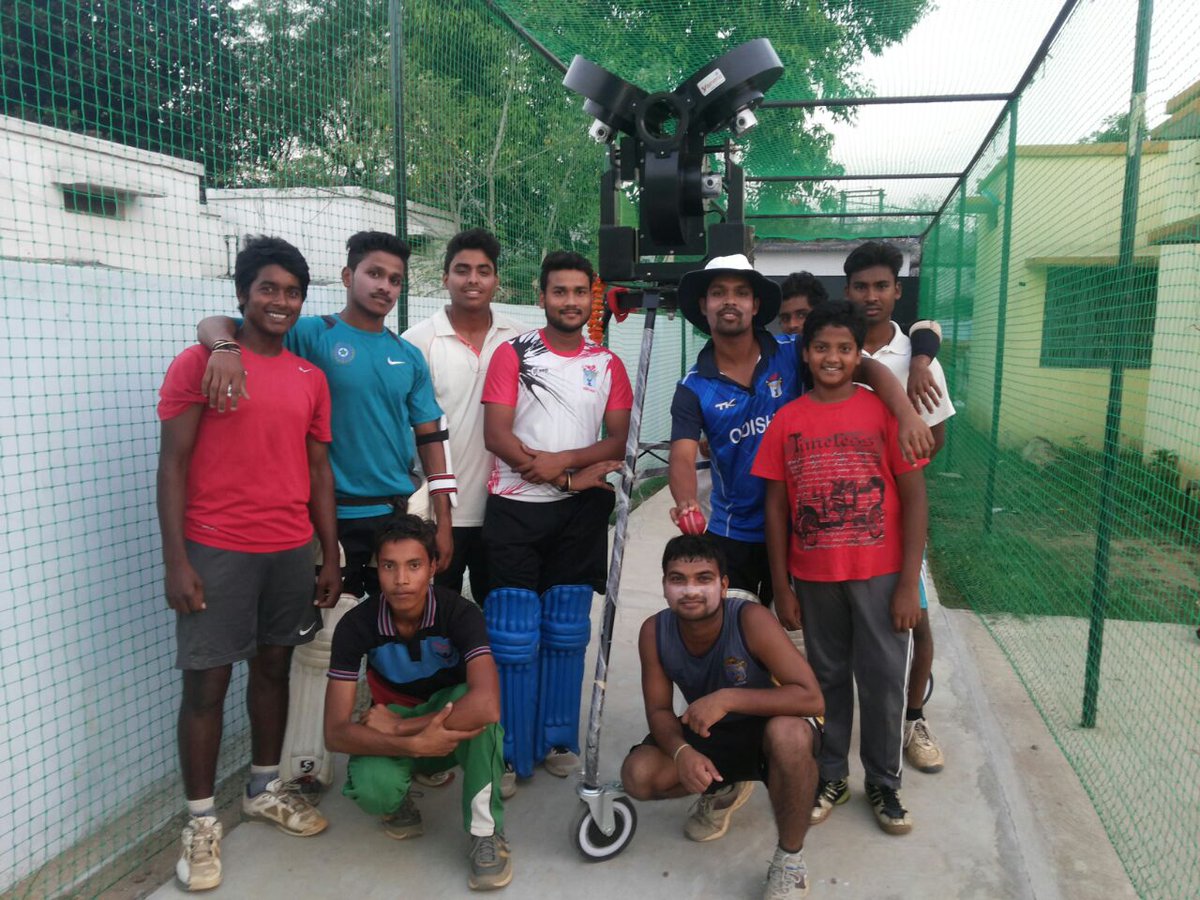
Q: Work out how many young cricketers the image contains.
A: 10